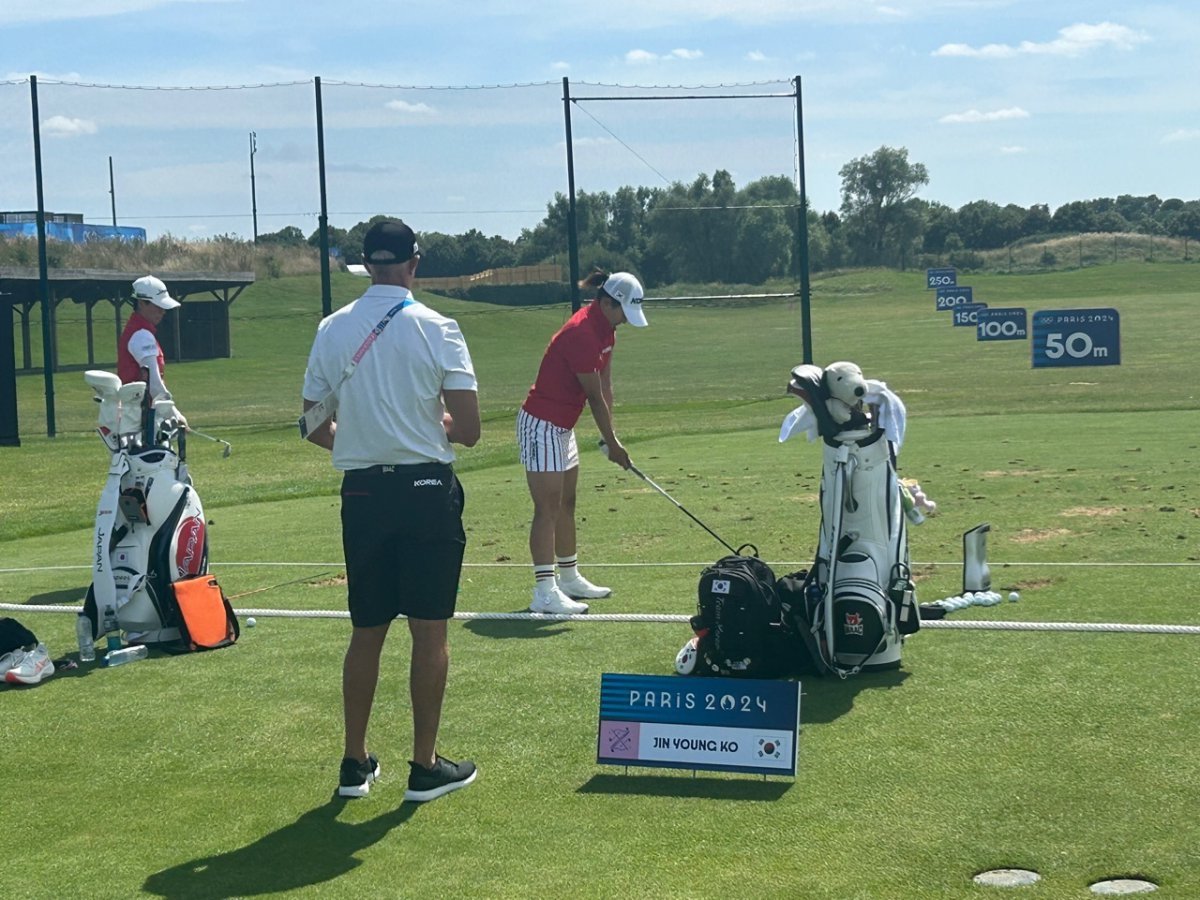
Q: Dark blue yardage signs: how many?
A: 5